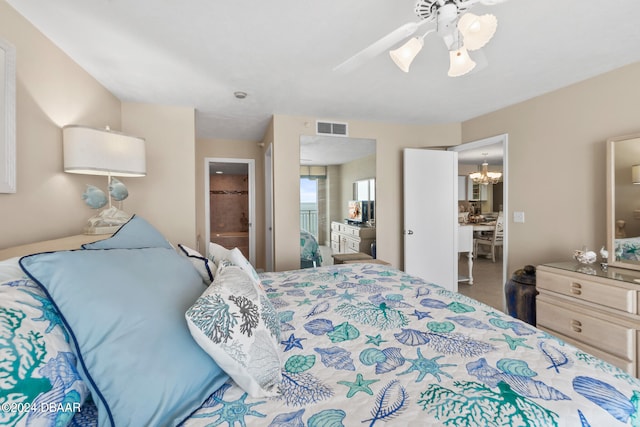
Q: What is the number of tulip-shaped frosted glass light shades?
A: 3